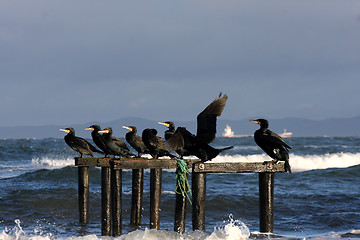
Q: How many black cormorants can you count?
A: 8